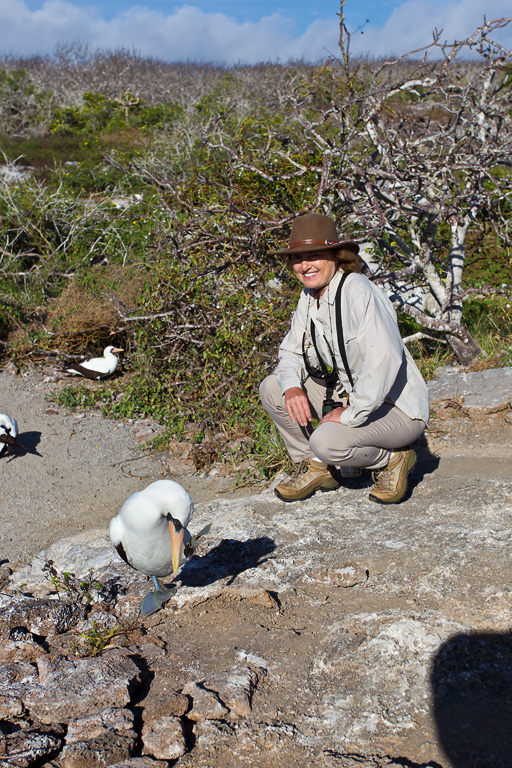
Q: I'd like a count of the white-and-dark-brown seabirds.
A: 3